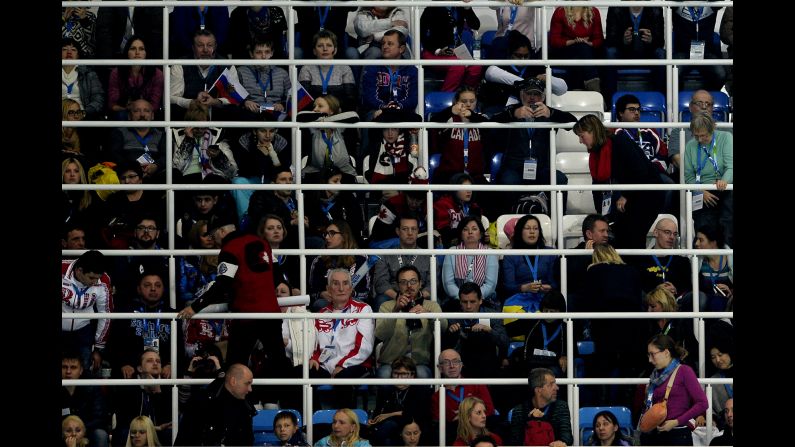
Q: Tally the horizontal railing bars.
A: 7